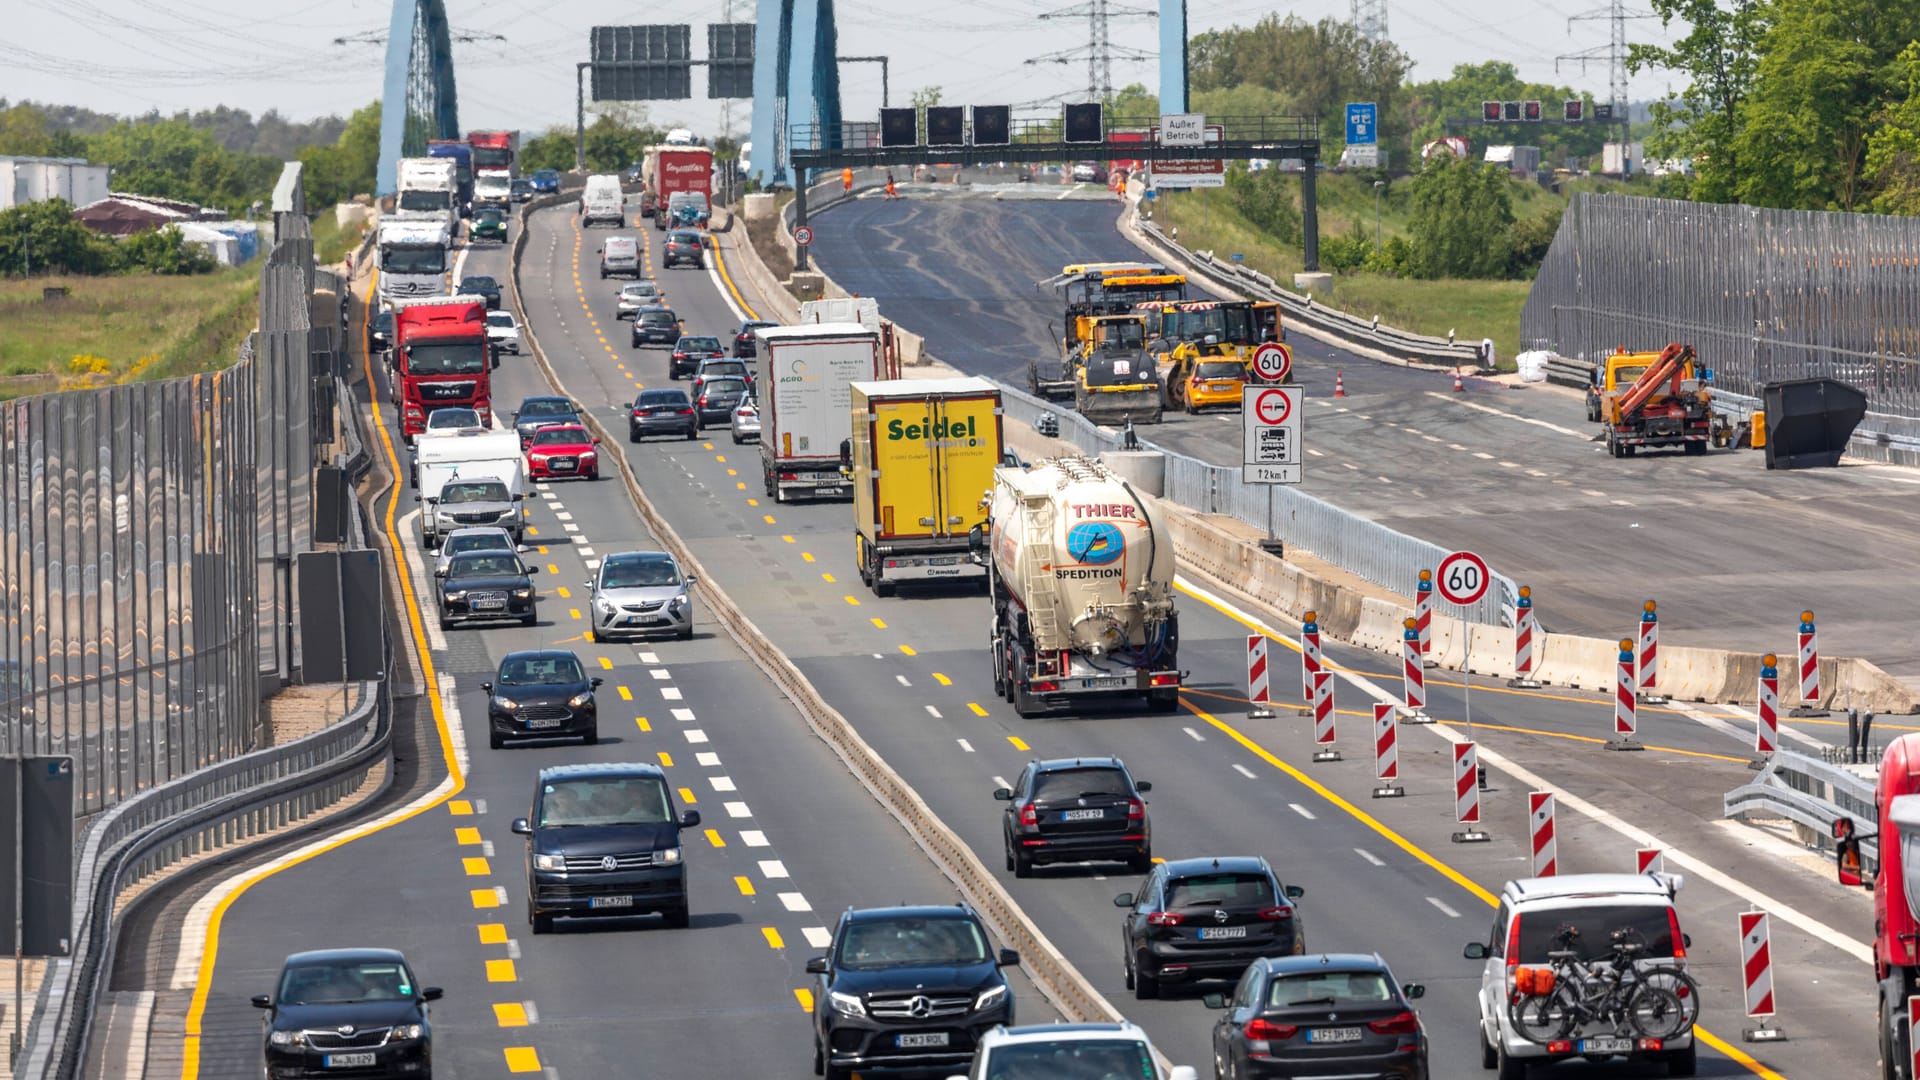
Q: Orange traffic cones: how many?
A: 2